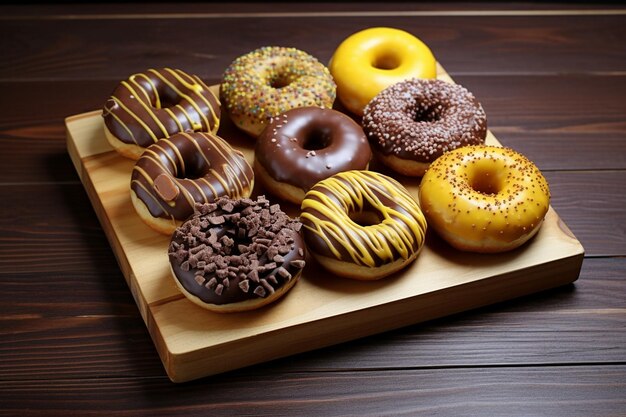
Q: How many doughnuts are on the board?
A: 9